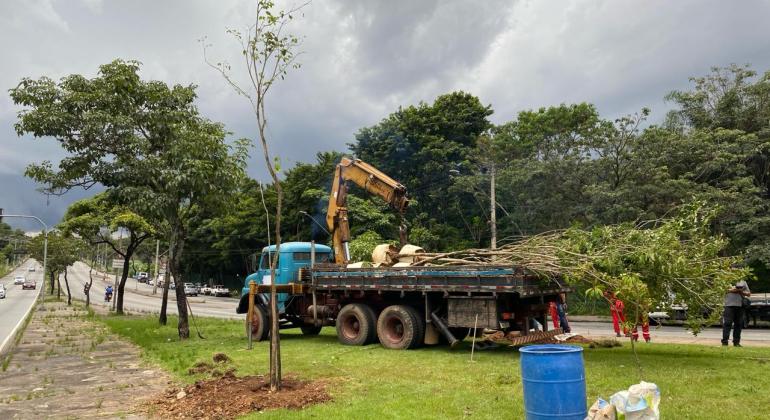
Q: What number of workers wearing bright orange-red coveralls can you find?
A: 3